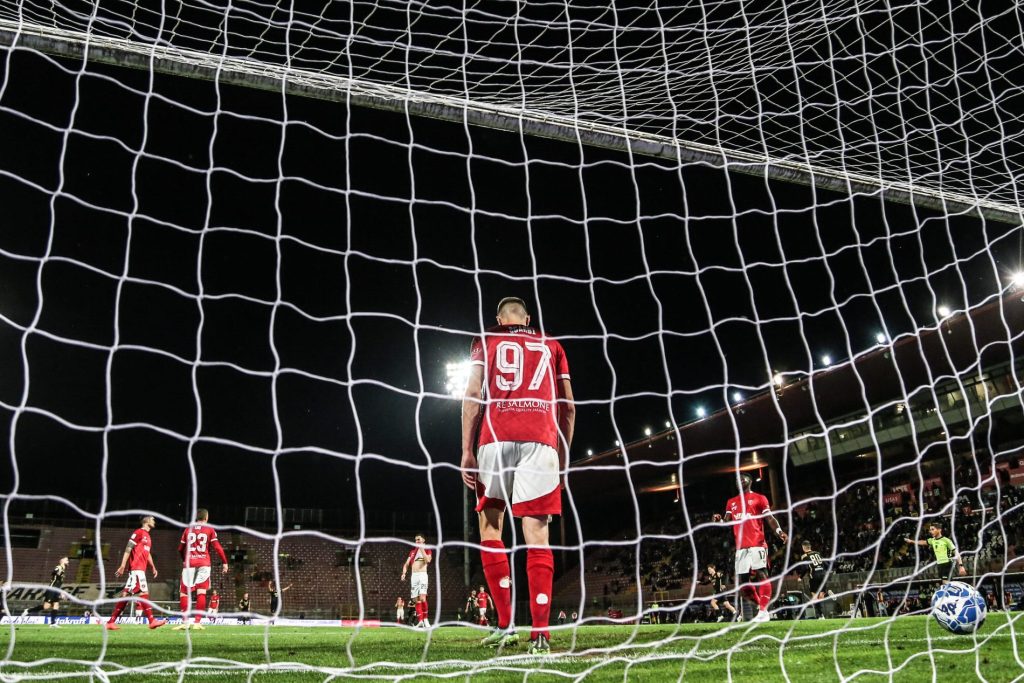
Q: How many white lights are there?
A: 12